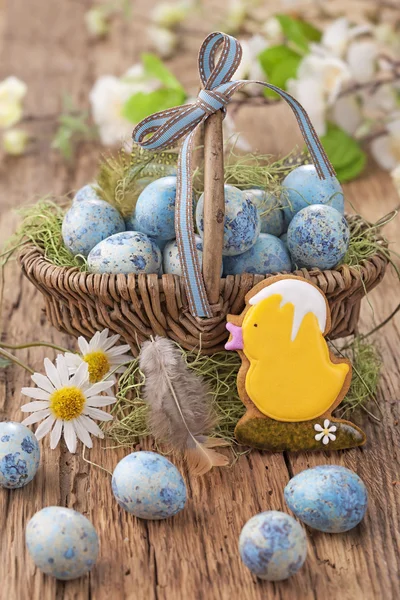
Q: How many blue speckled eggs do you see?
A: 15